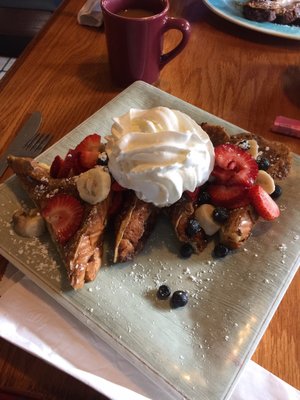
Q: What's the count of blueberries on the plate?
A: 11